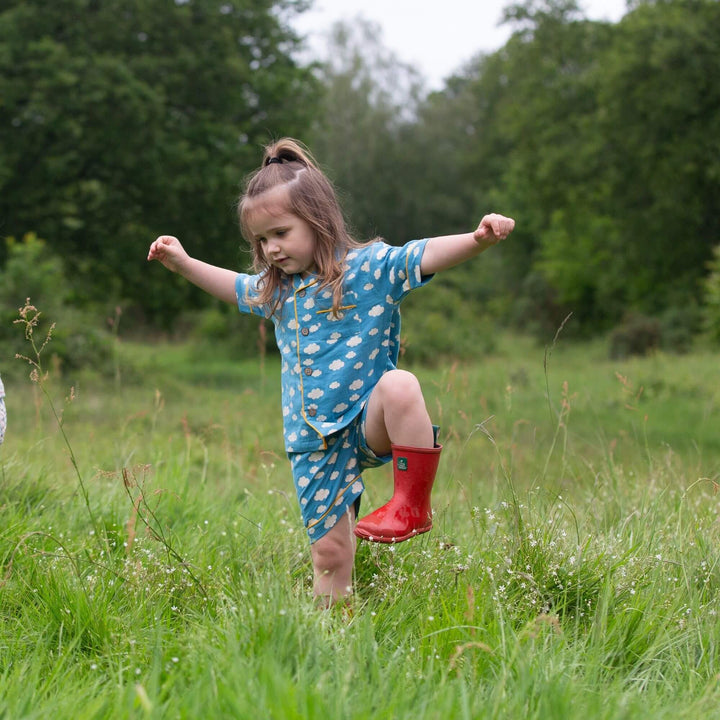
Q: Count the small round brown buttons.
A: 4